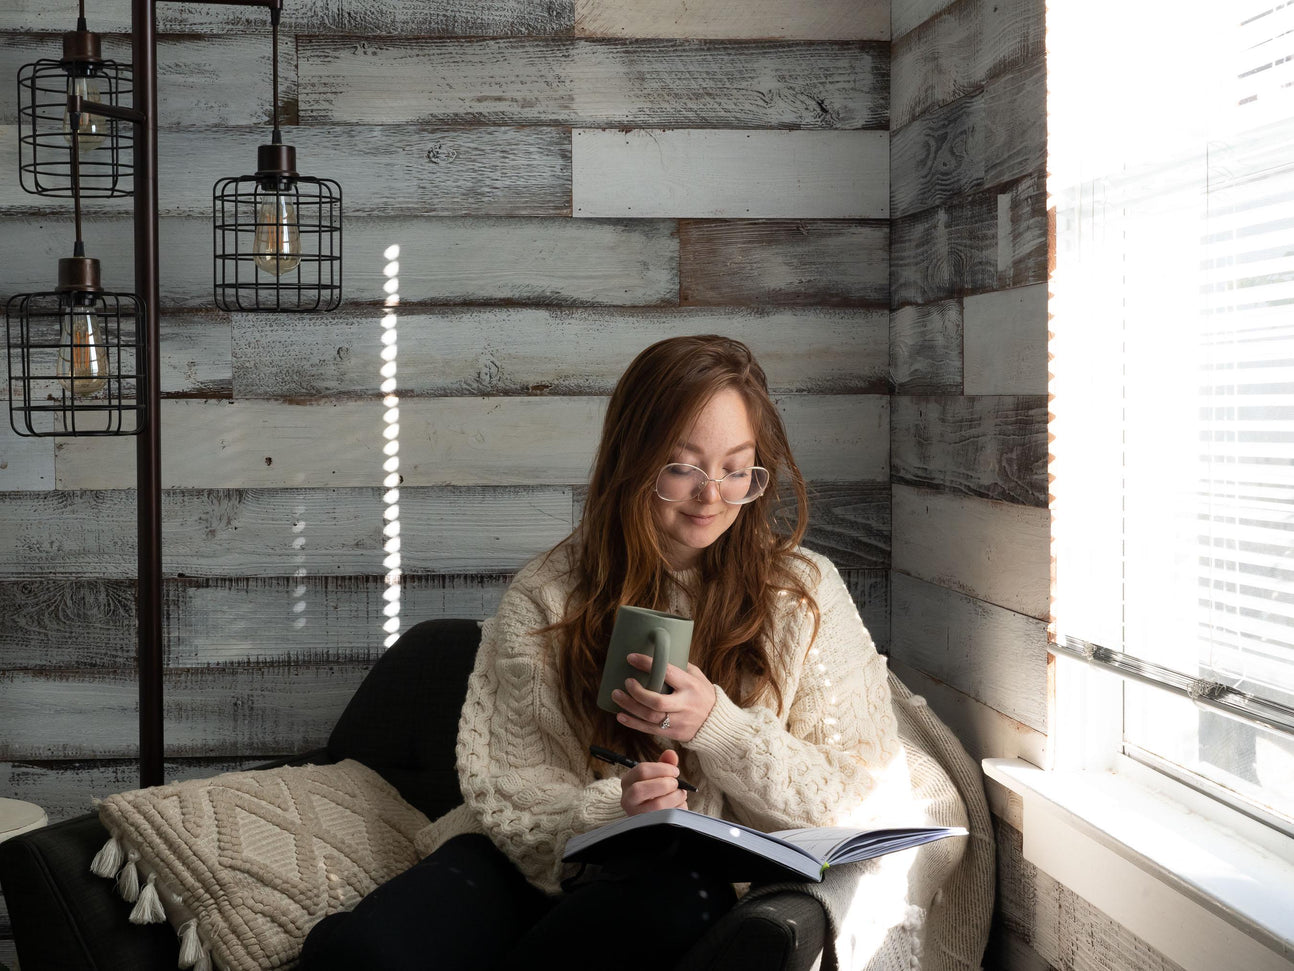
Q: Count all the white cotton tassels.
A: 5